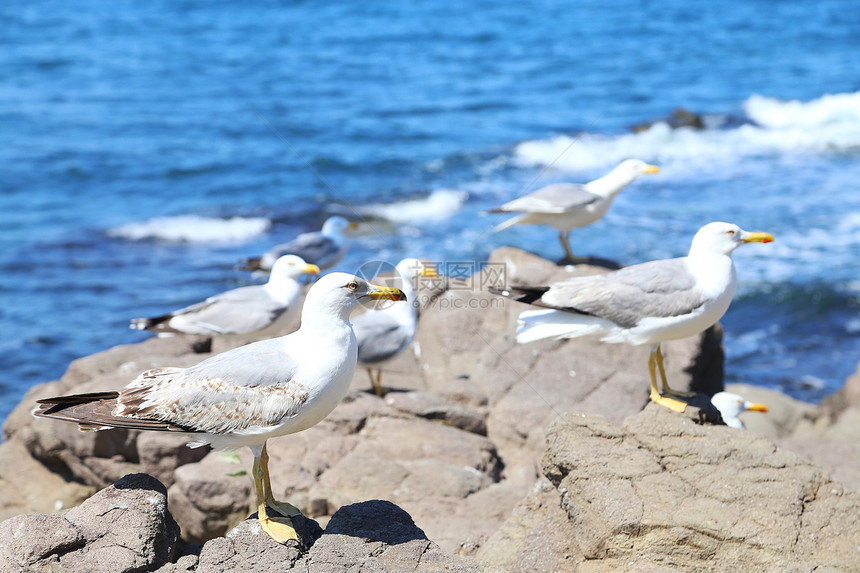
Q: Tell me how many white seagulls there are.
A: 7